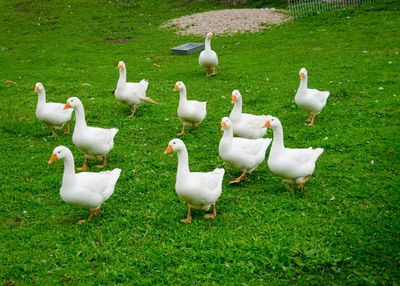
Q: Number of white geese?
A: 11